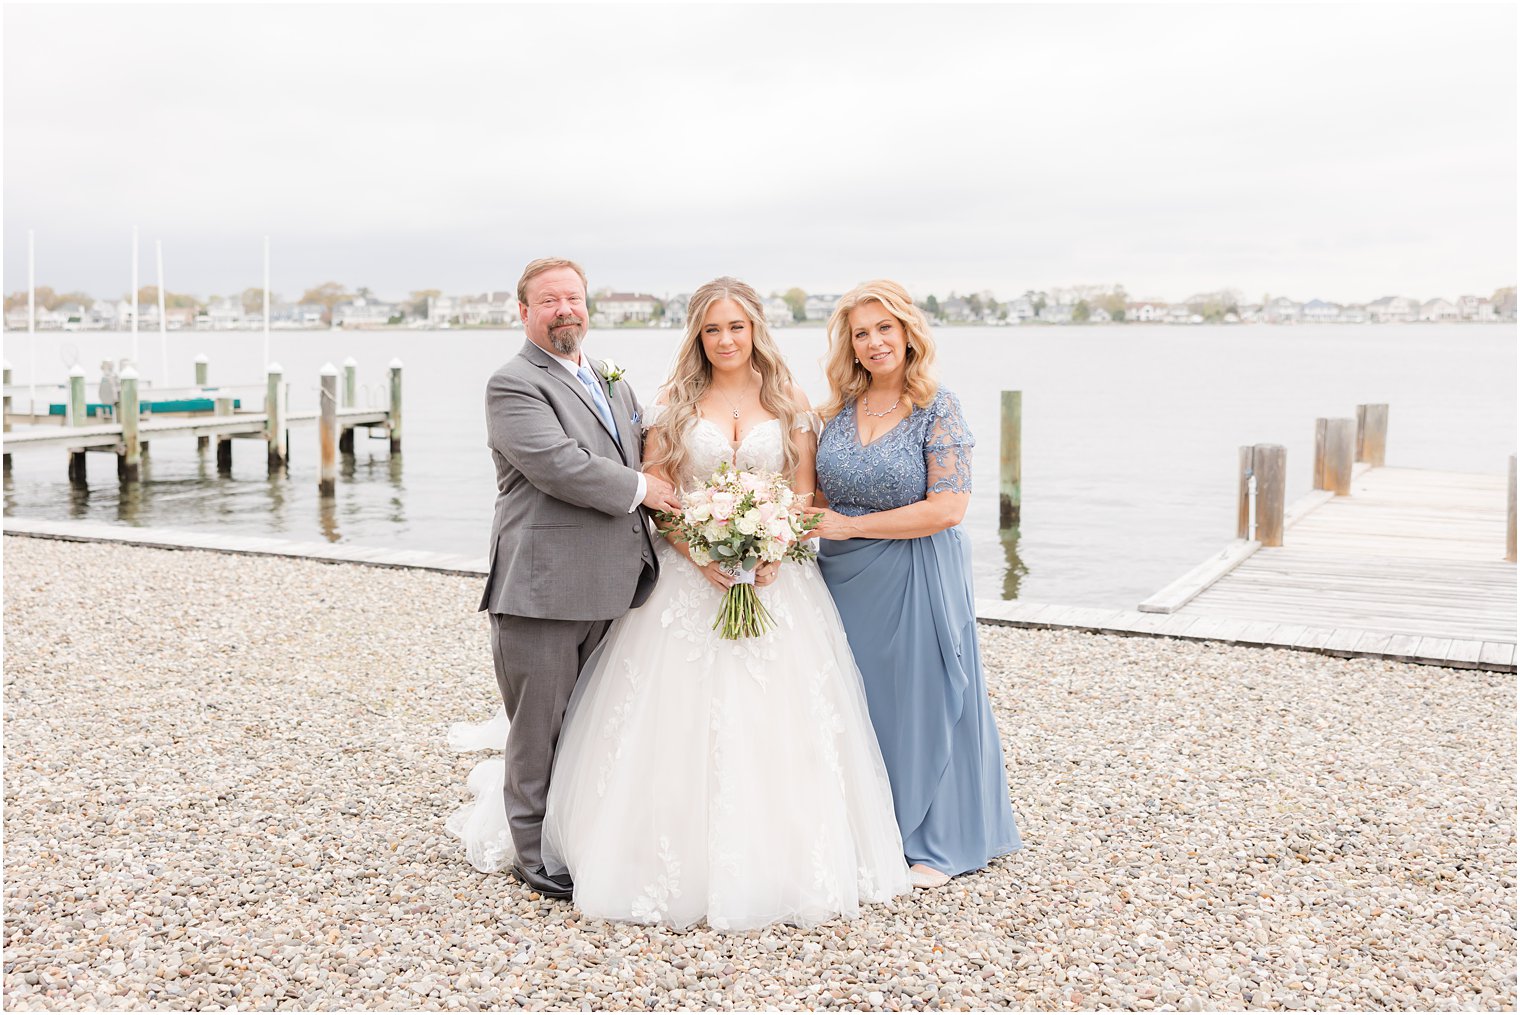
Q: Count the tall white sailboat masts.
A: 4